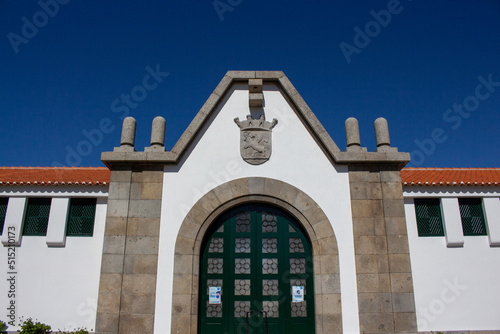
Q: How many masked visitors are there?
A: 0